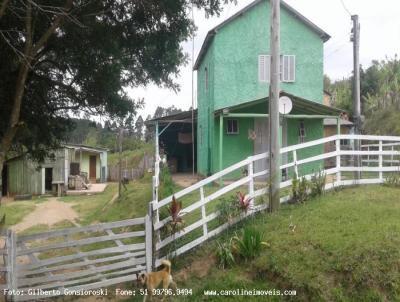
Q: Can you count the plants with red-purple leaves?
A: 2